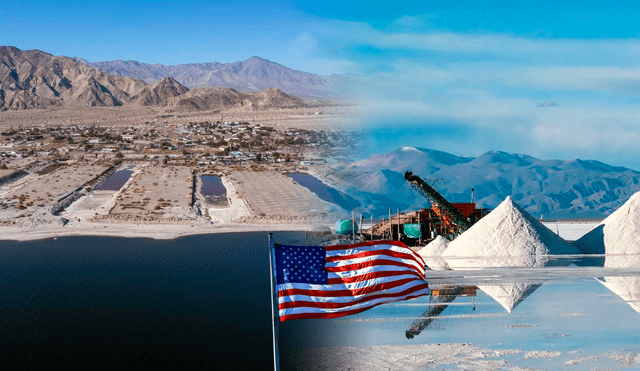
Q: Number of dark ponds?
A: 3